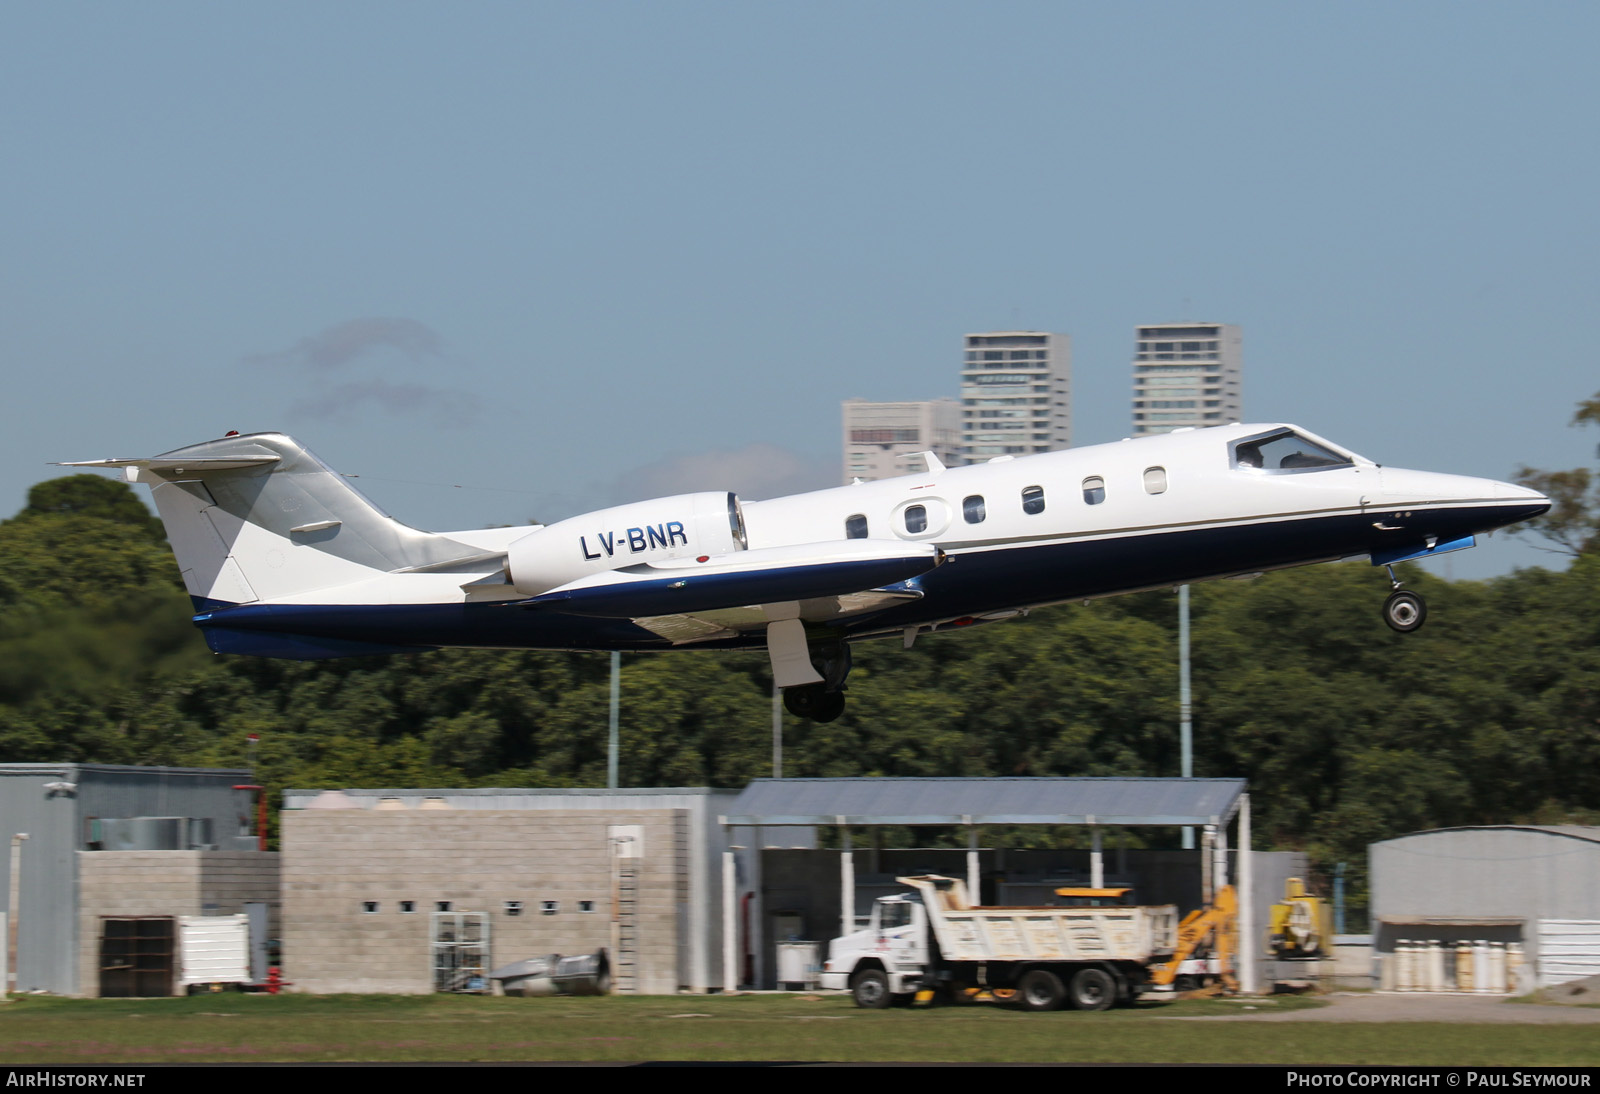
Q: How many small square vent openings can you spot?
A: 6